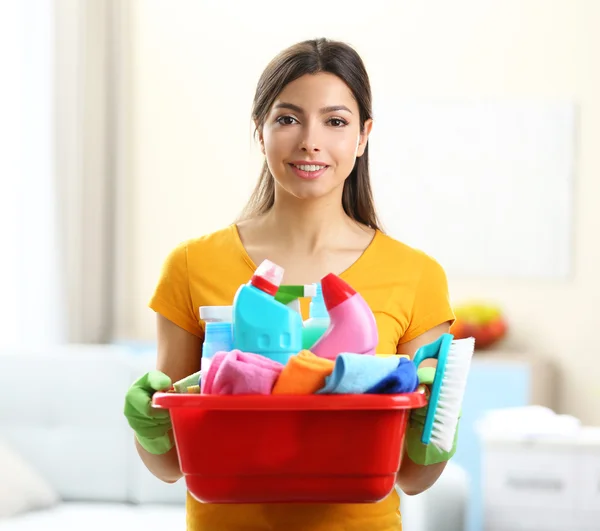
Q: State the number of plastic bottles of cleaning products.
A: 5